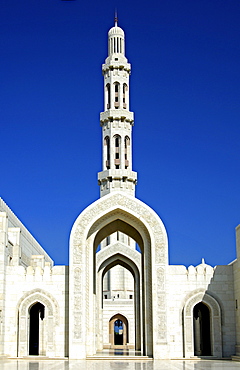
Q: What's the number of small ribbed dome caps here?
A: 1